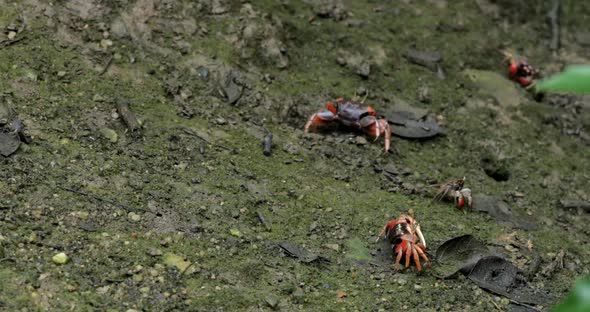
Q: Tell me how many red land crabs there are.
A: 4